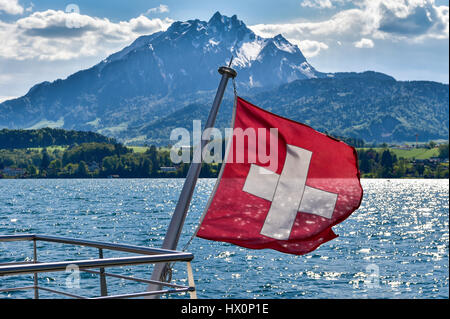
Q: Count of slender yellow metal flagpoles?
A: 0